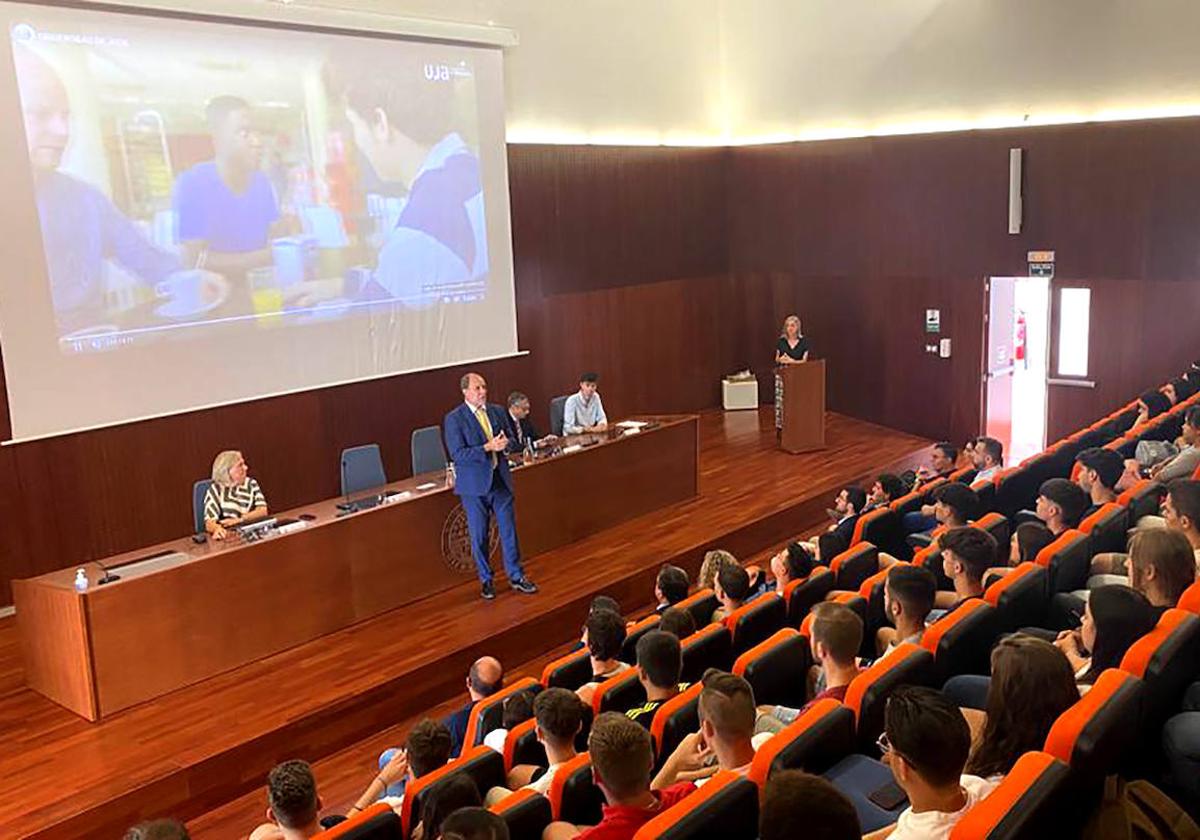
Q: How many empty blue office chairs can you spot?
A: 2